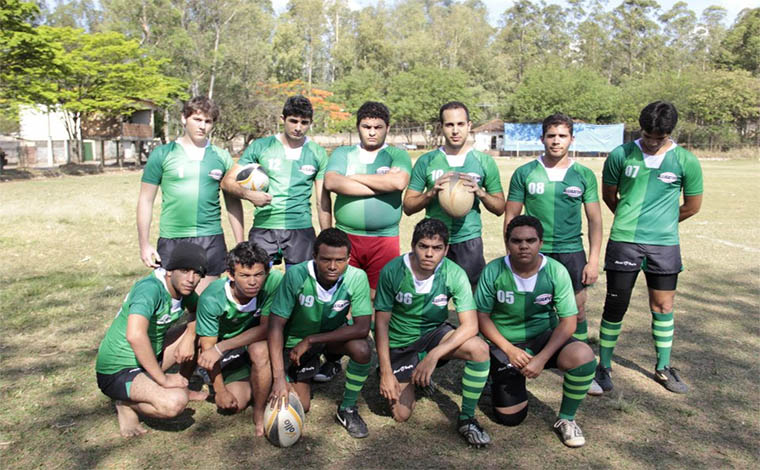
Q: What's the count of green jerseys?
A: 11